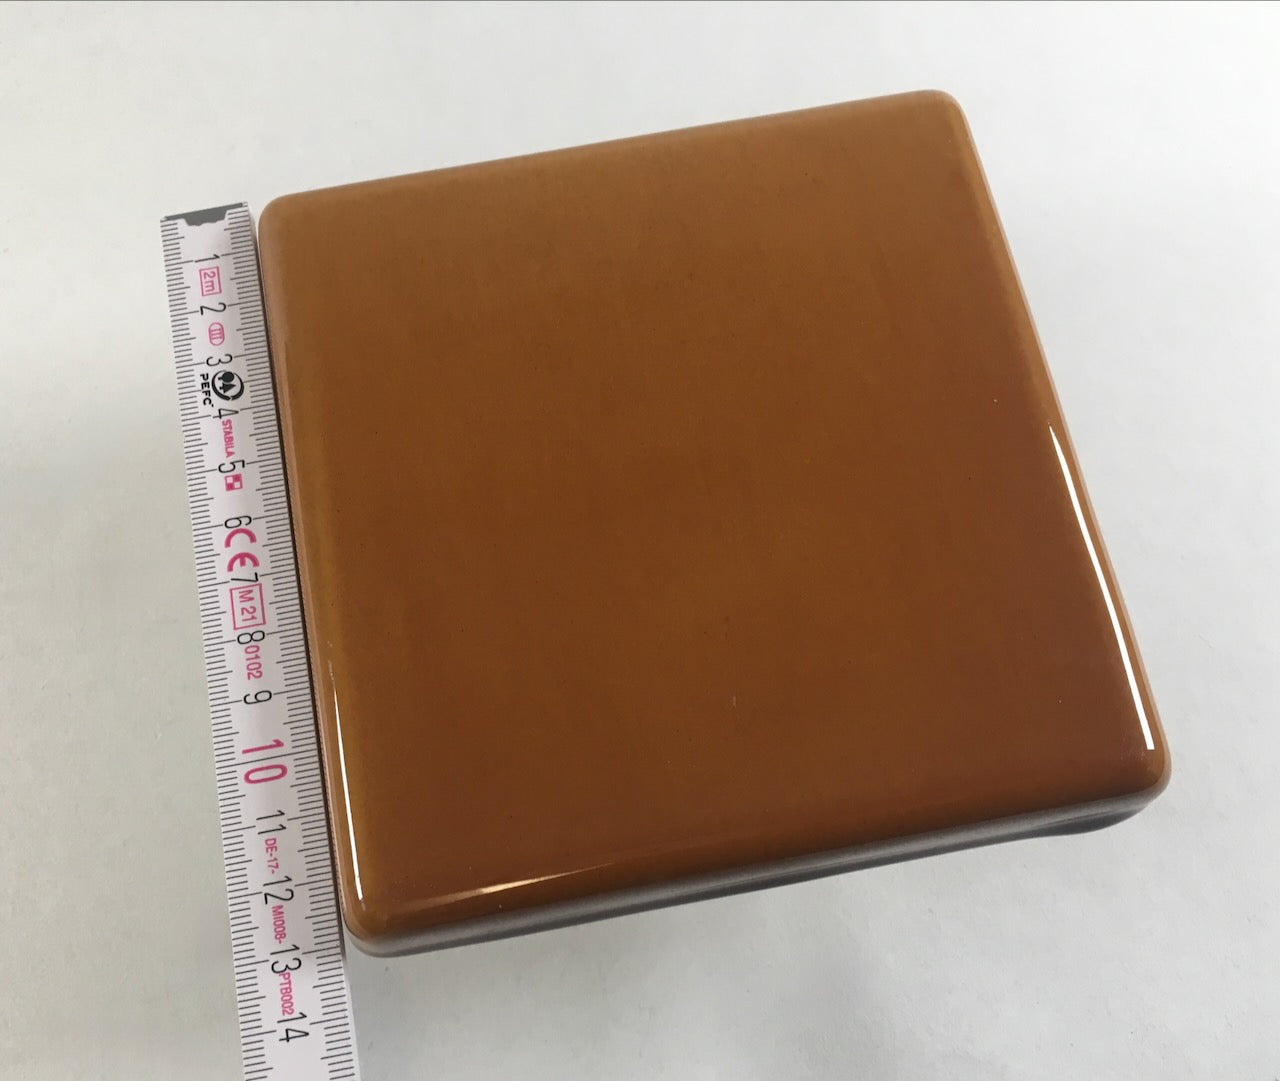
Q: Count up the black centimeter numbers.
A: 13